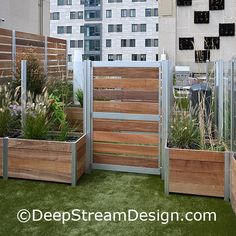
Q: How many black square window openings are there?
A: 7